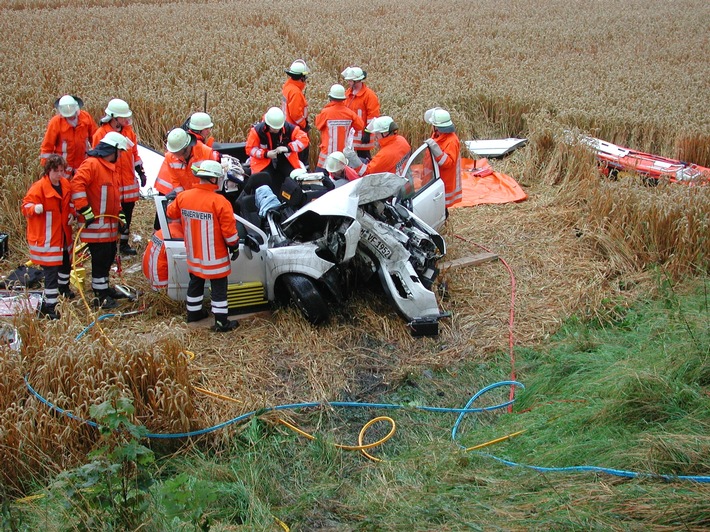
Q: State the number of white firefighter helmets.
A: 13